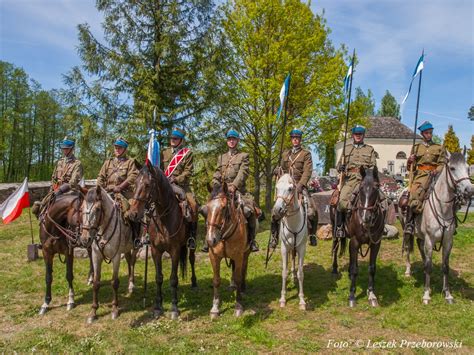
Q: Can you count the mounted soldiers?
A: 7